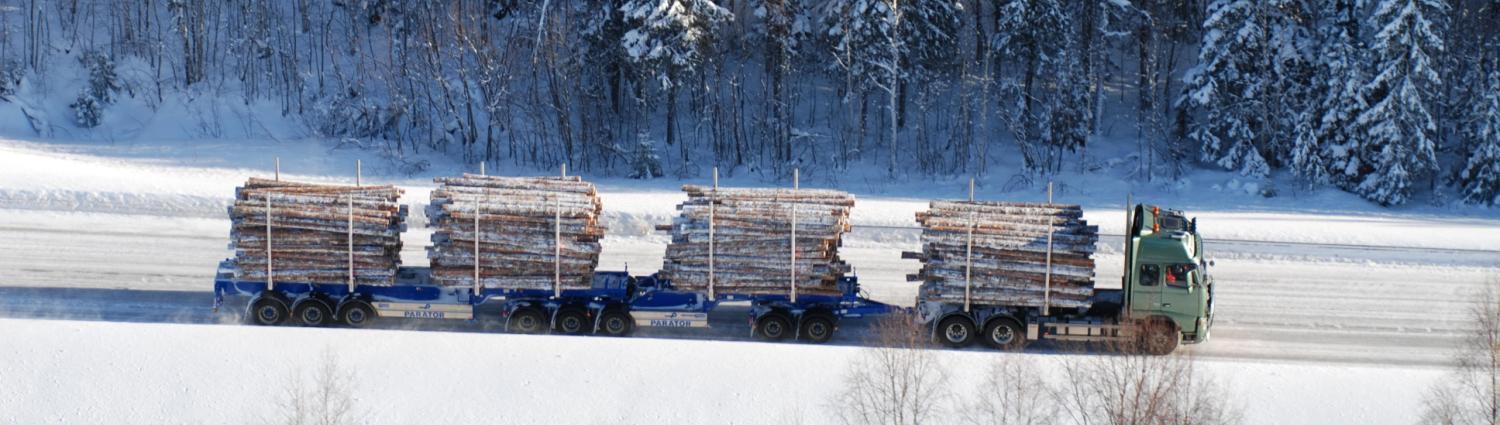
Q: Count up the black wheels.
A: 11